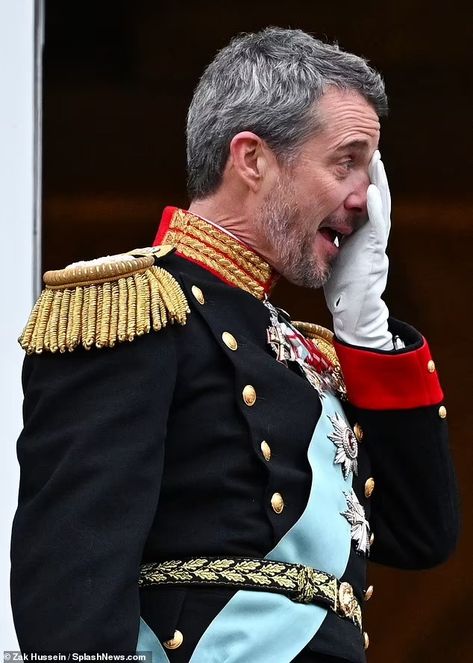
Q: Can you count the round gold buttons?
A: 13